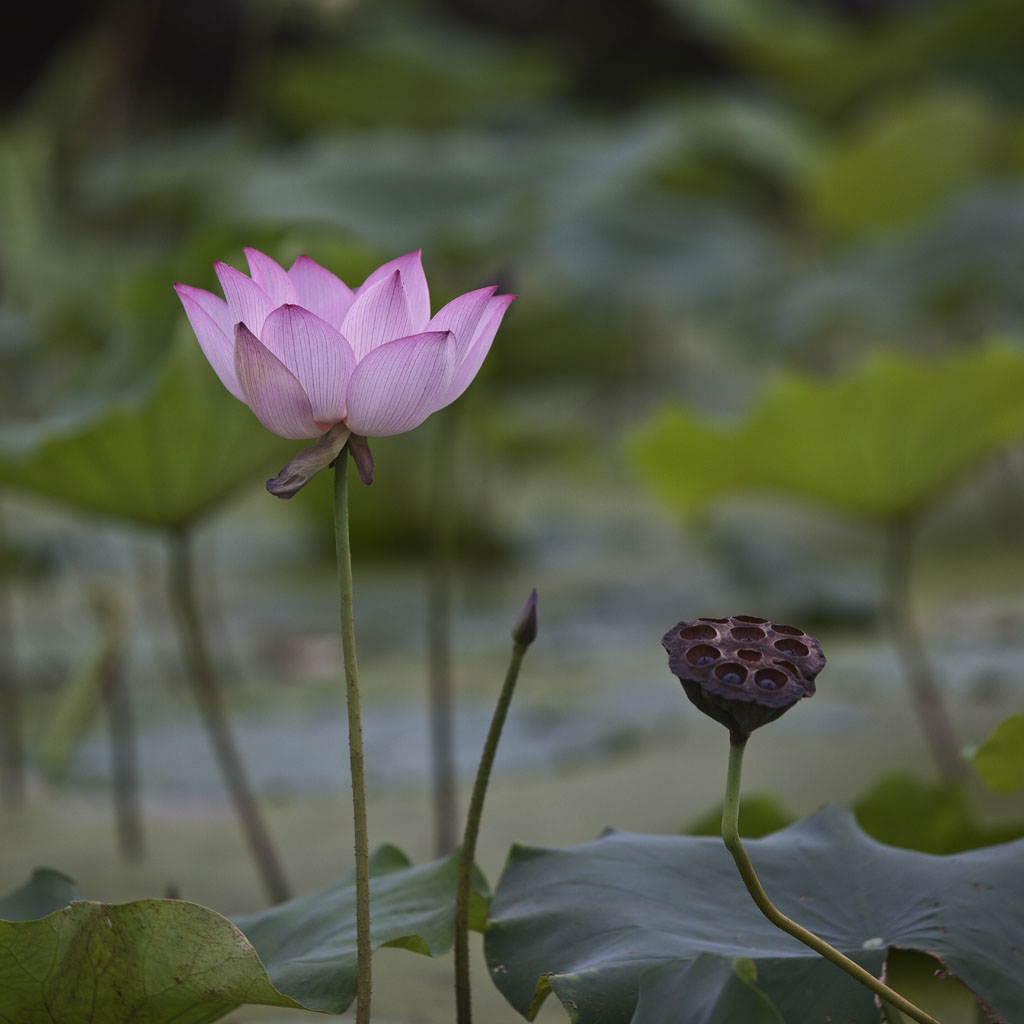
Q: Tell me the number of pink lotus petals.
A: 11